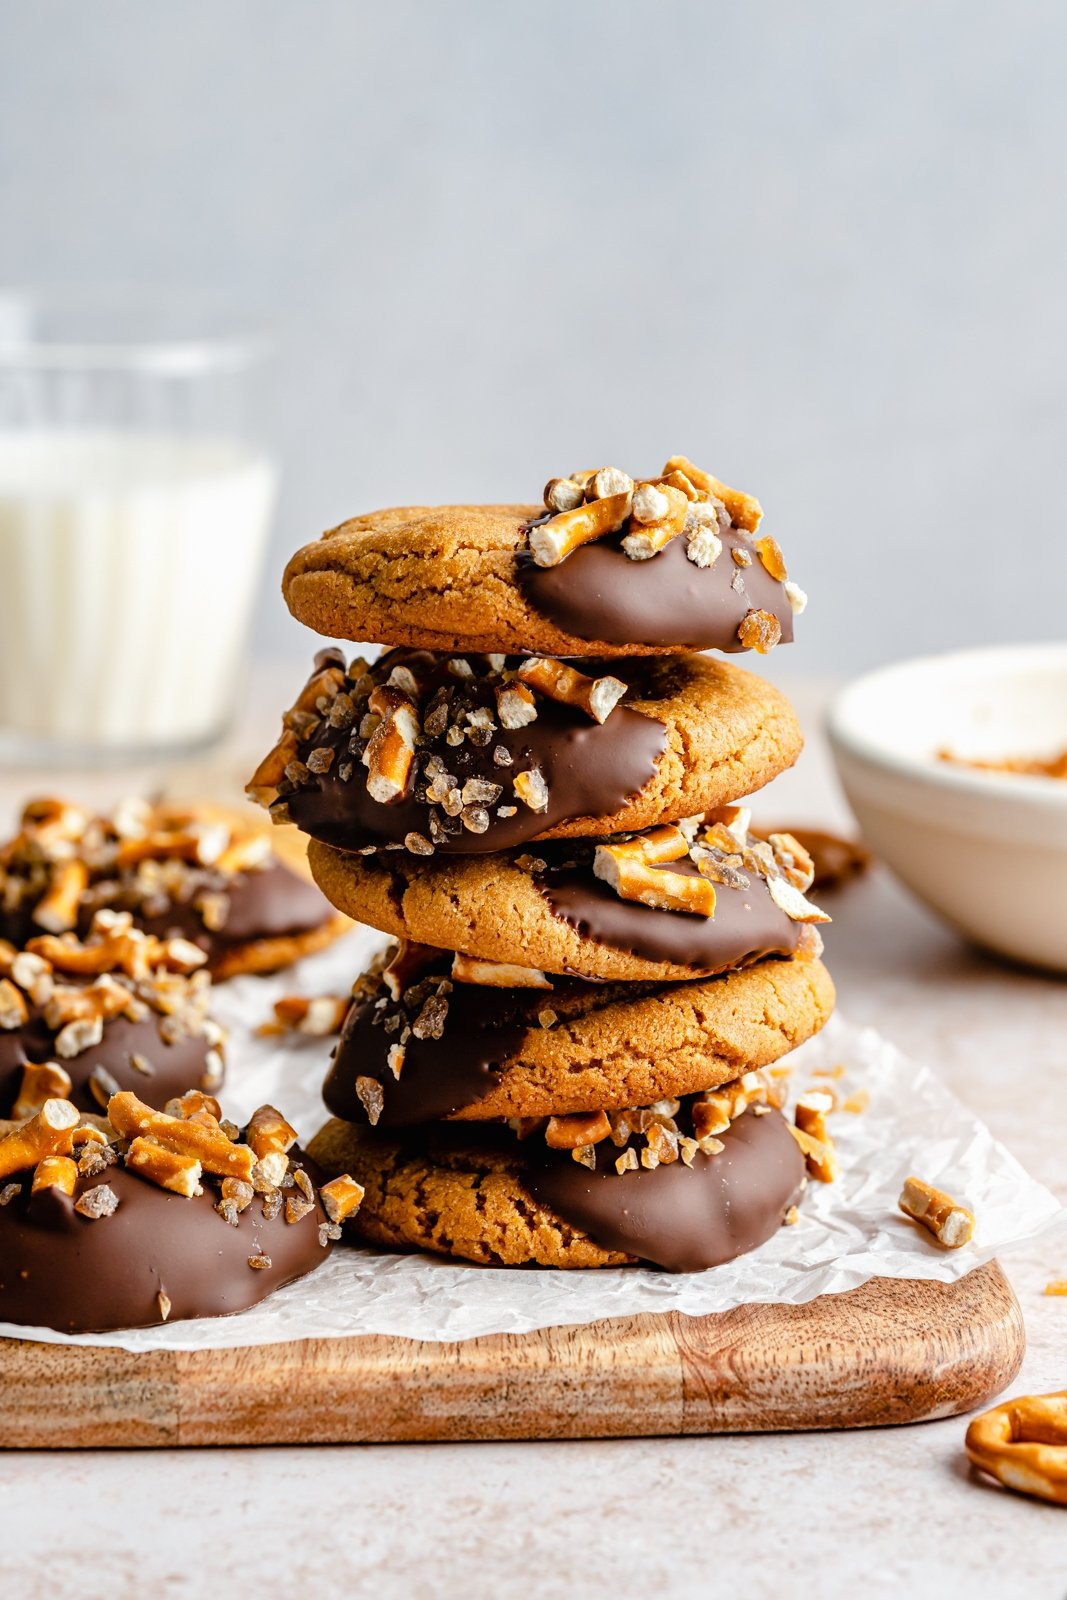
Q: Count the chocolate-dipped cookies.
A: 8